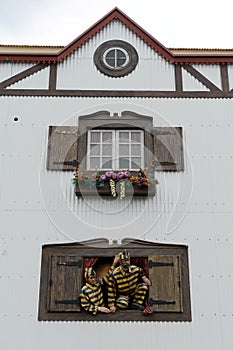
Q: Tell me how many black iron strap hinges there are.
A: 8